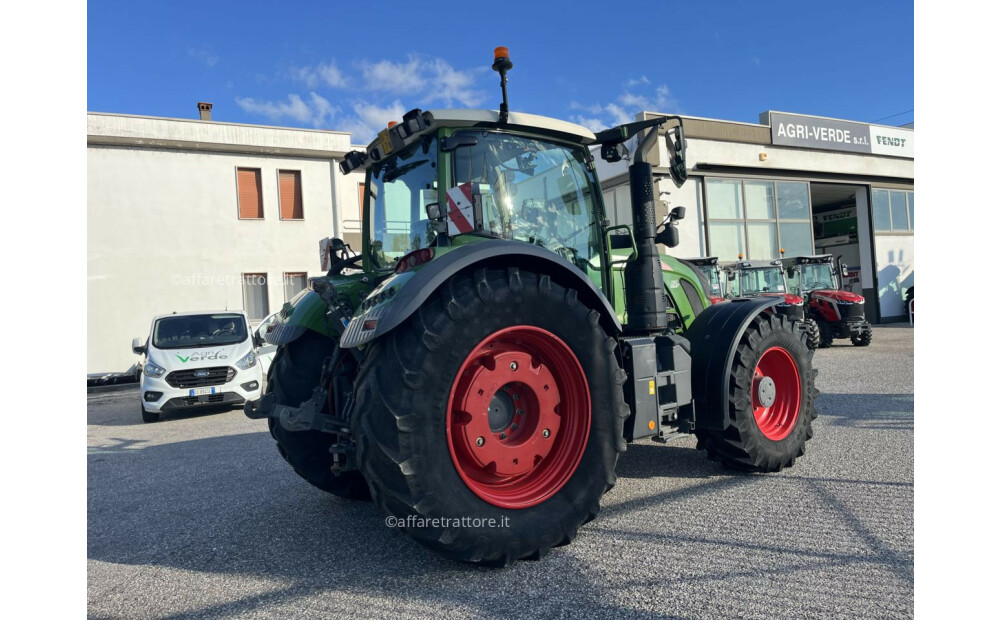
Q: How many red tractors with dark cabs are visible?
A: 3